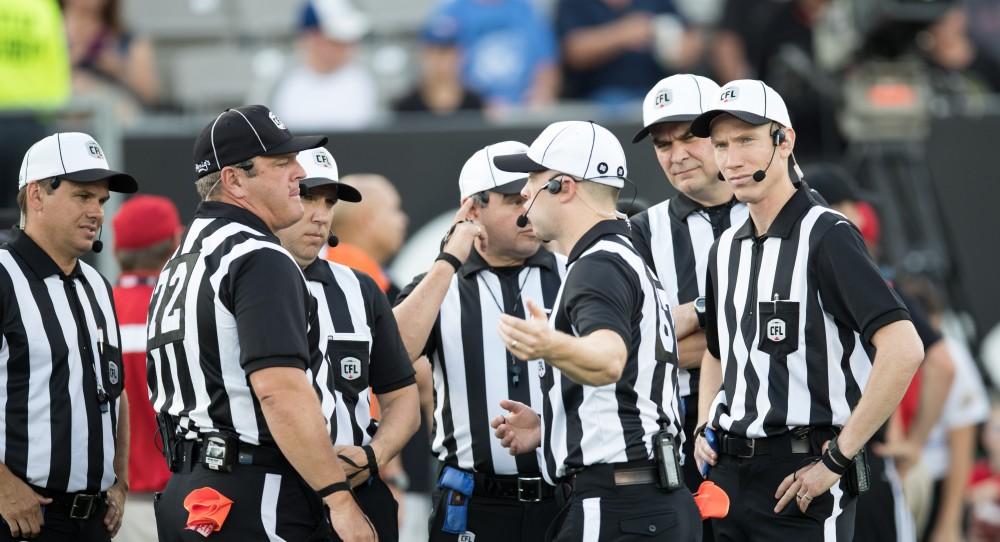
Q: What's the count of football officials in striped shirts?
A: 7